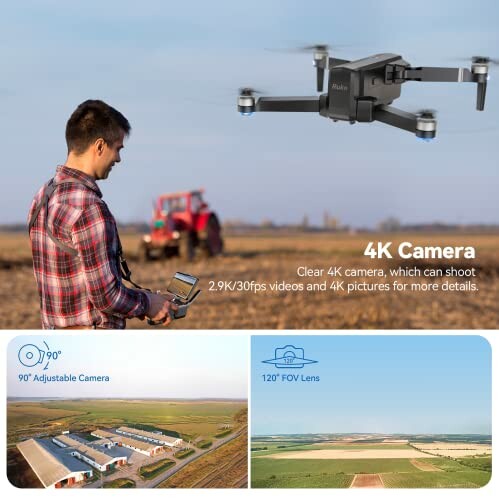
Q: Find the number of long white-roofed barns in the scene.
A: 4